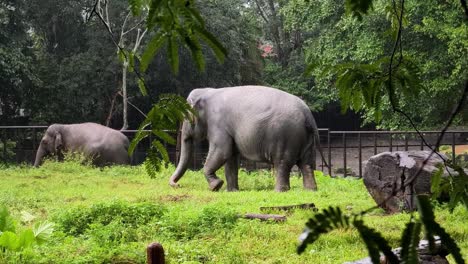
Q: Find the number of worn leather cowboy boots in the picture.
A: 0